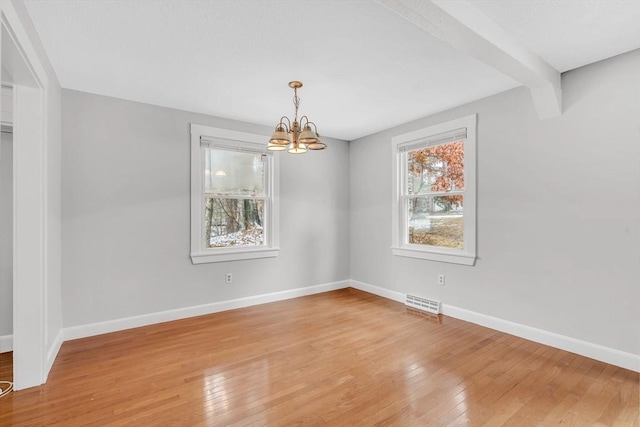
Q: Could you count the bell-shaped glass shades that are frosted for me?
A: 5